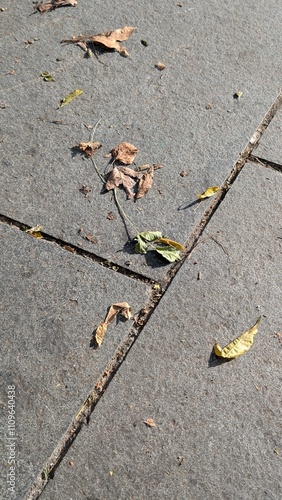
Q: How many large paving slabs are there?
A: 4